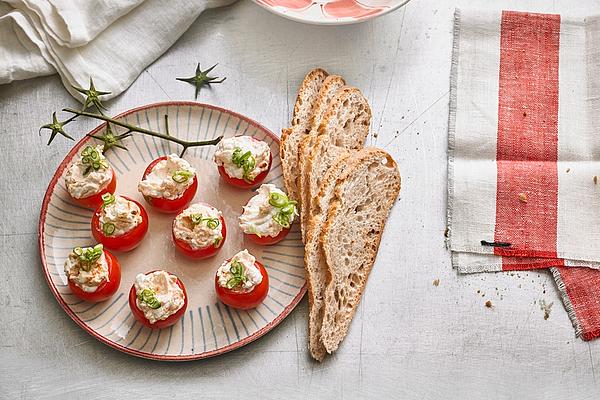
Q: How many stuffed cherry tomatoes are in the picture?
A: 9